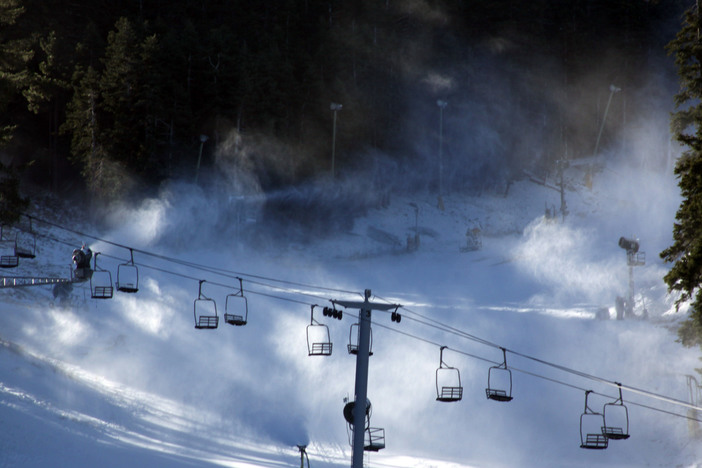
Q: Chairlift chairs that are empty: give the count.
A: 12